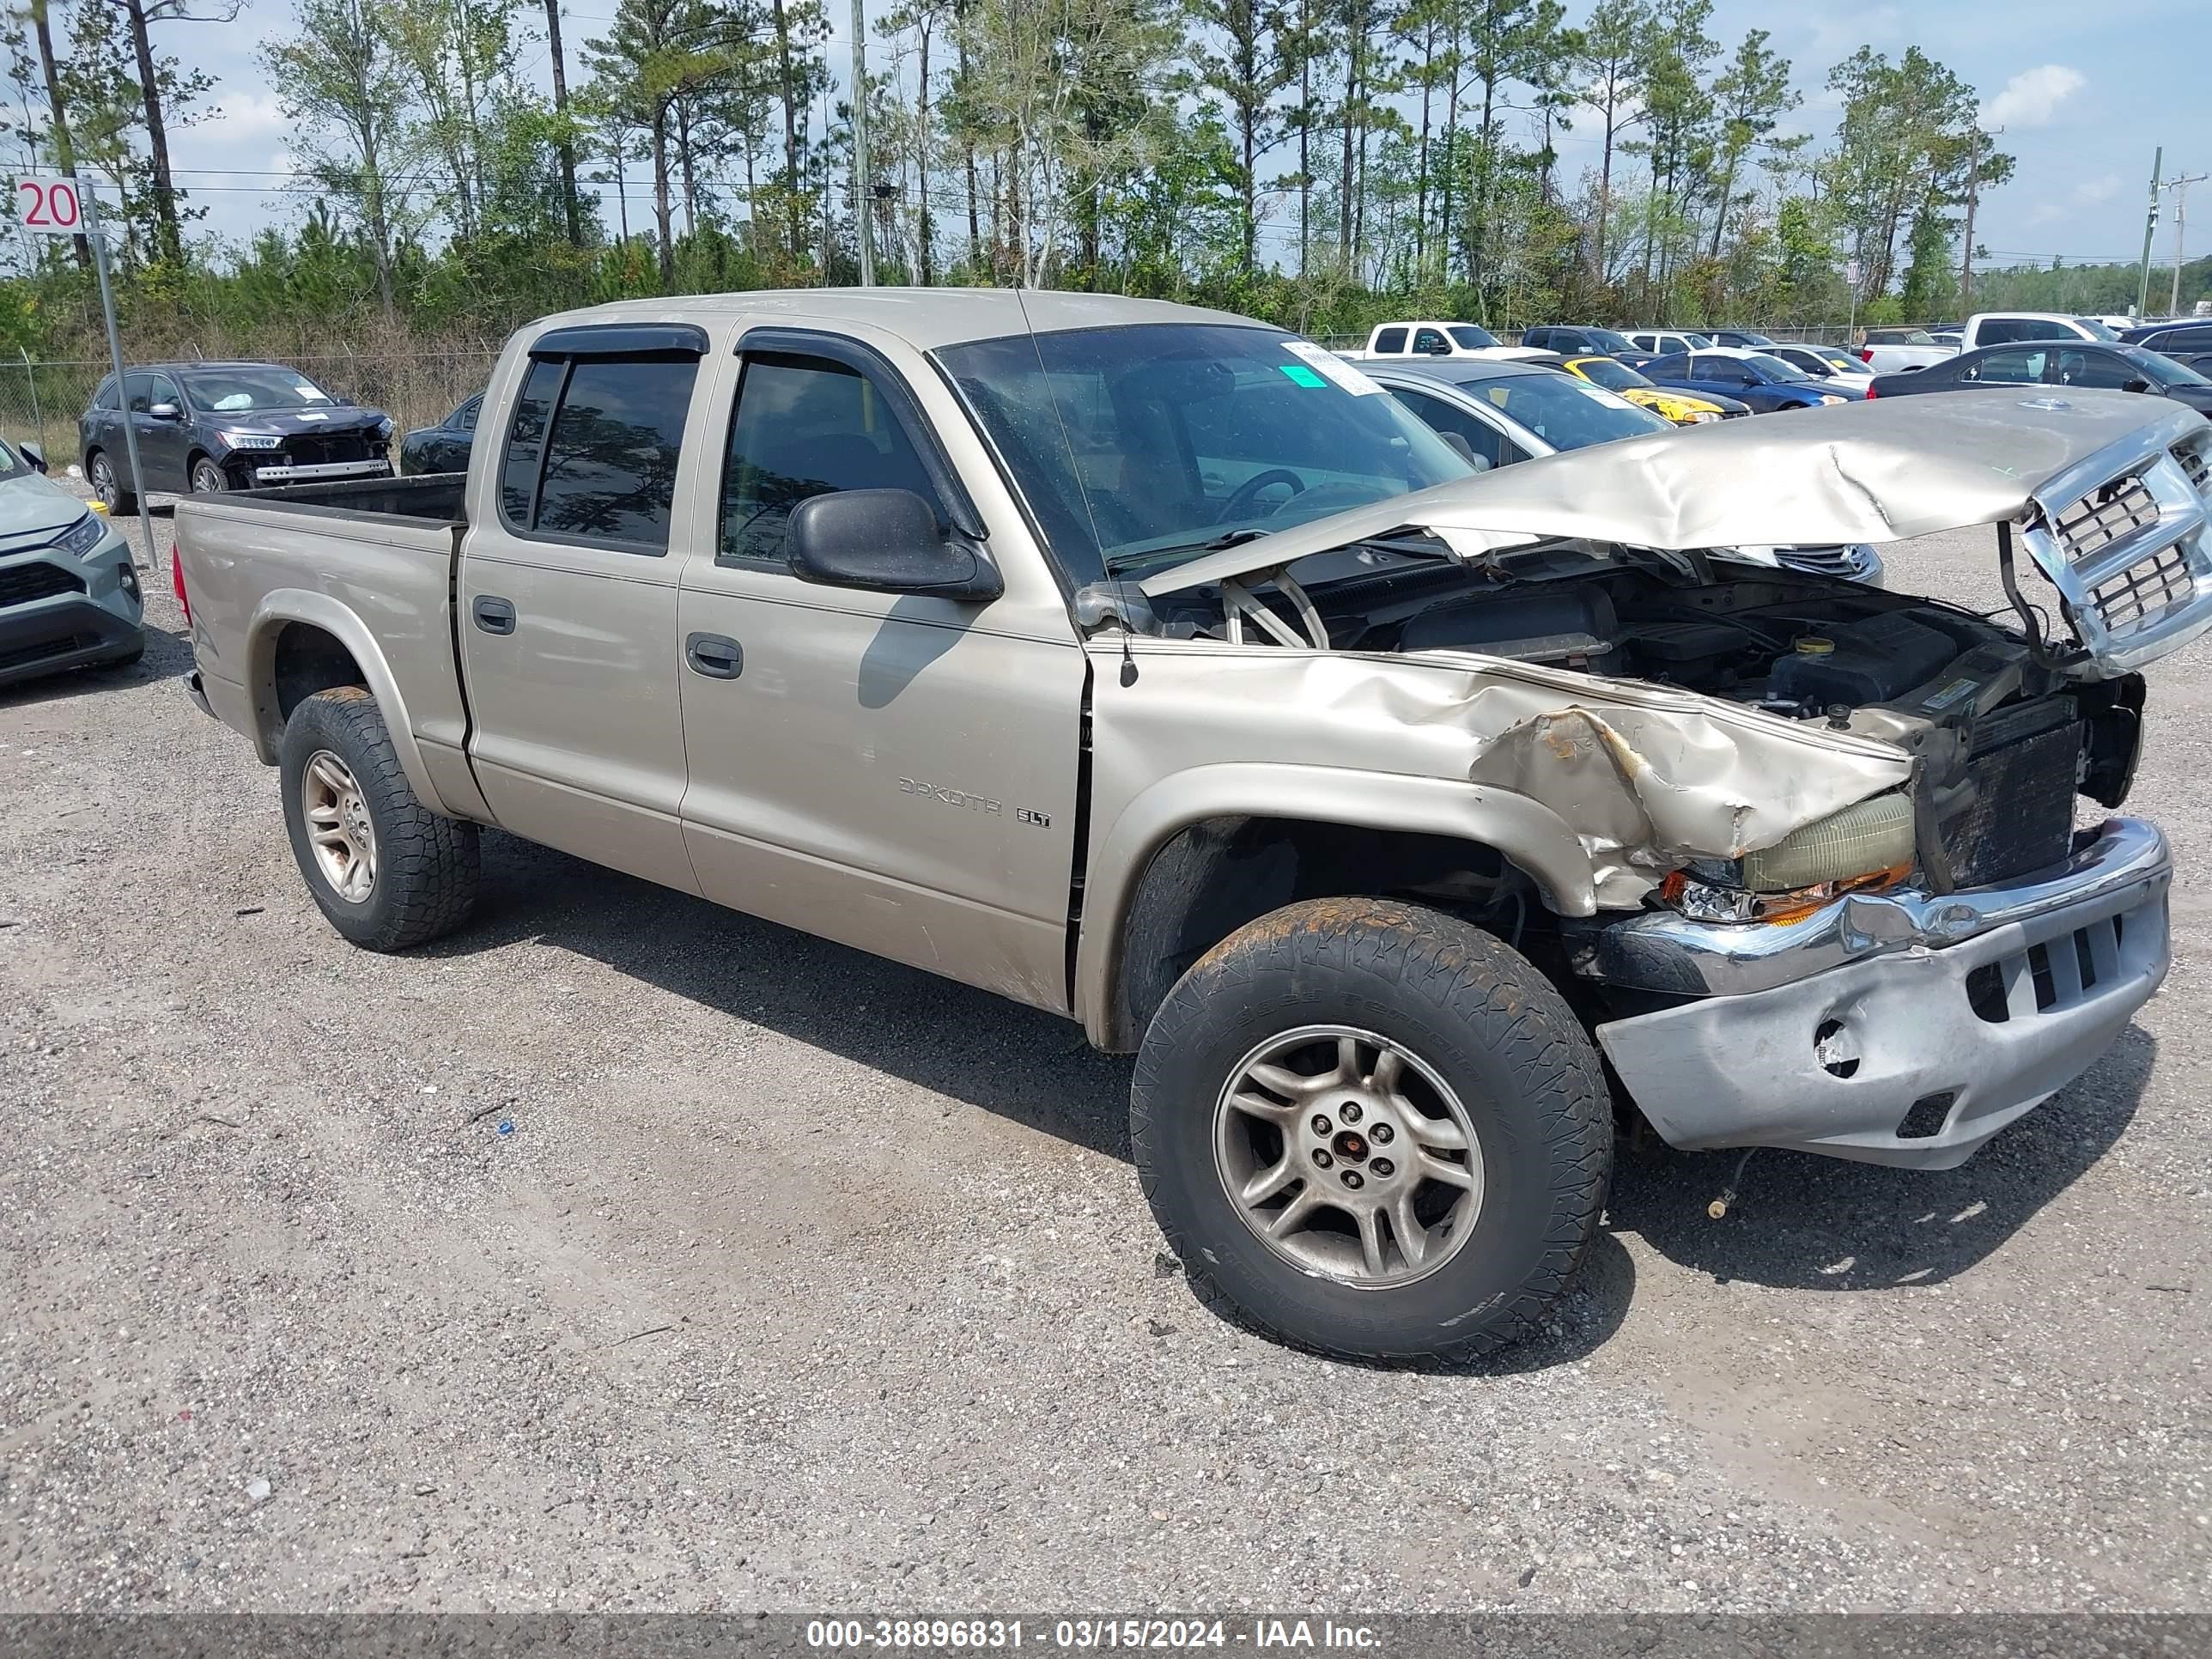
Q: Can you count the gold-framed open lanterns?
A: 0